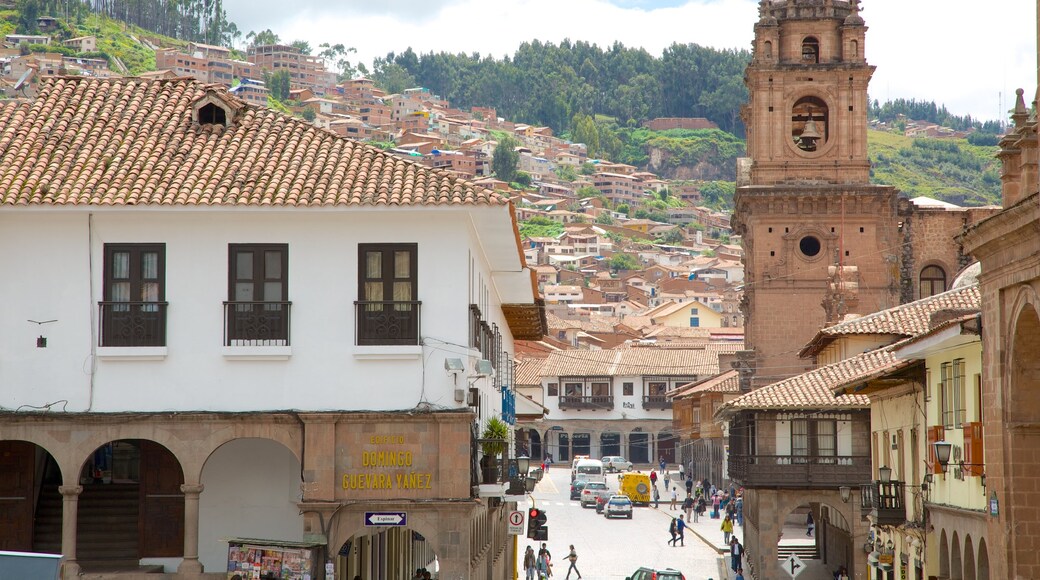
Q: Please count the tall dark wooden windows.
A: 3